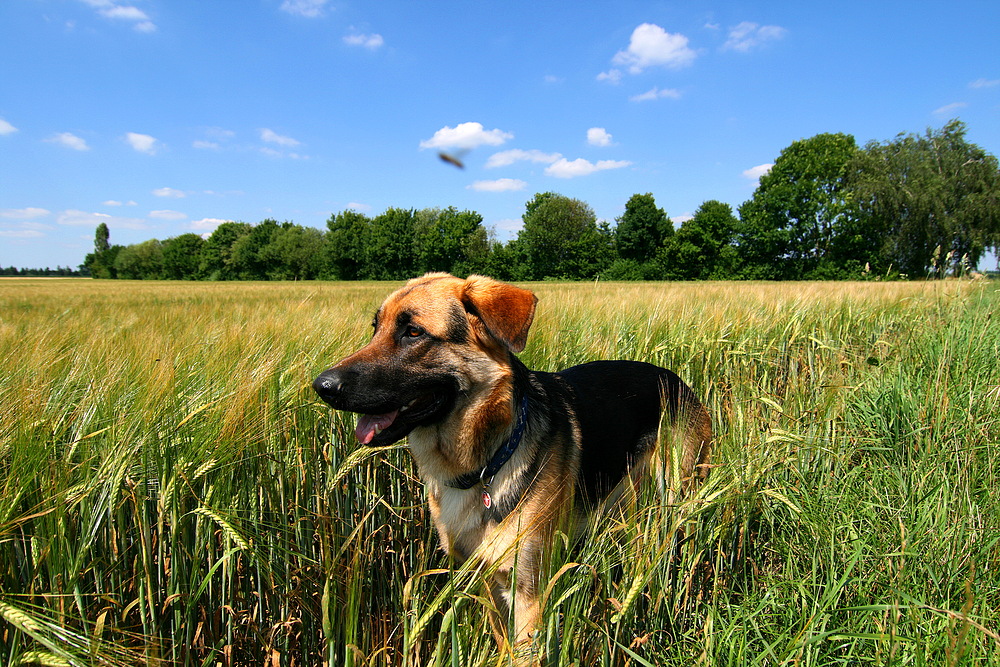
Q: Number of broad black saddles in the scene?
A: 1